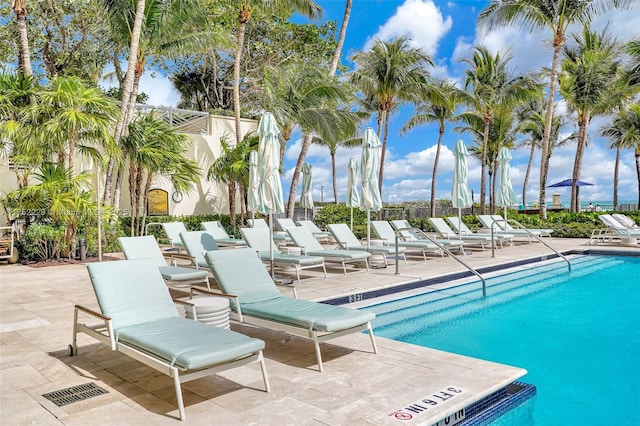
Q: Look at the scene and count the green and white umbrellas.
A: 7